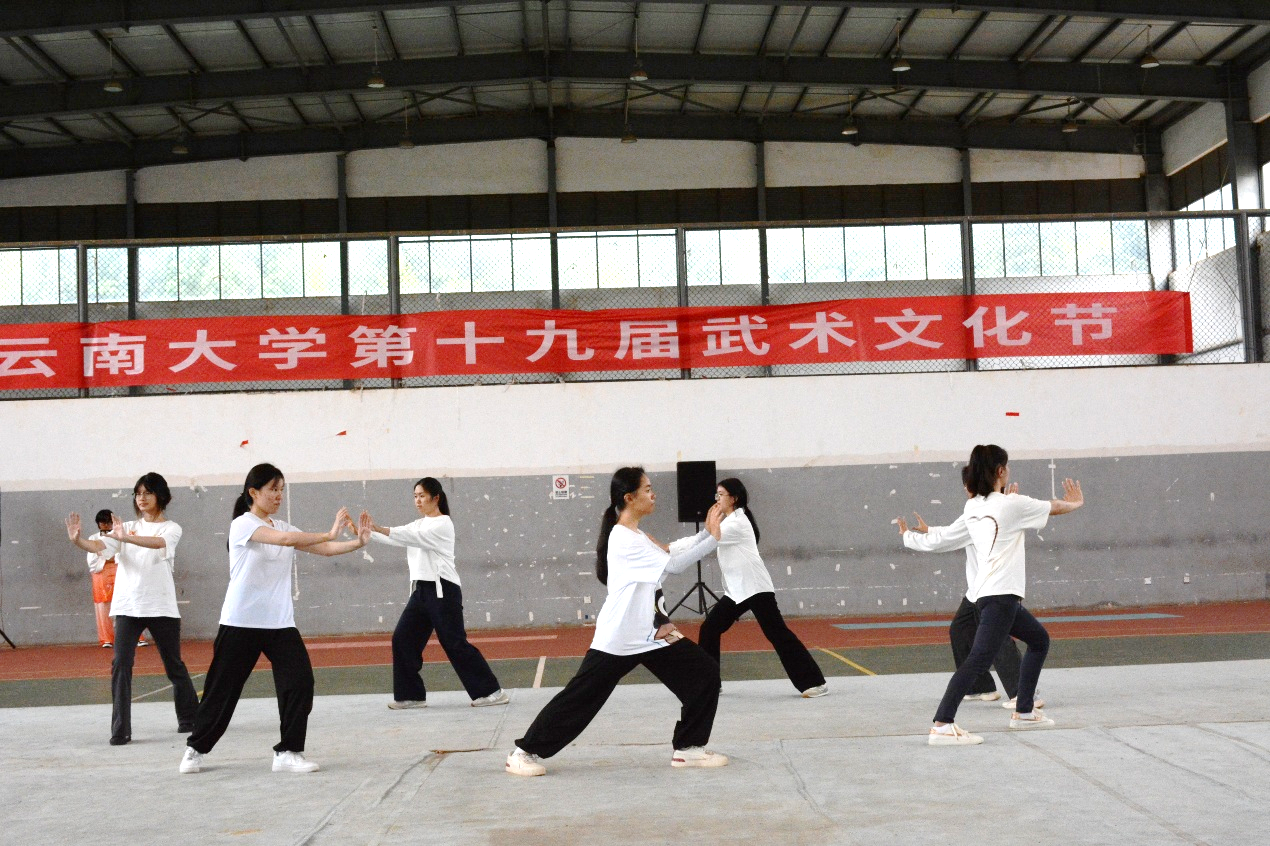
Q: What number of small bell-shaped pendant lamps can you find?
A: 10